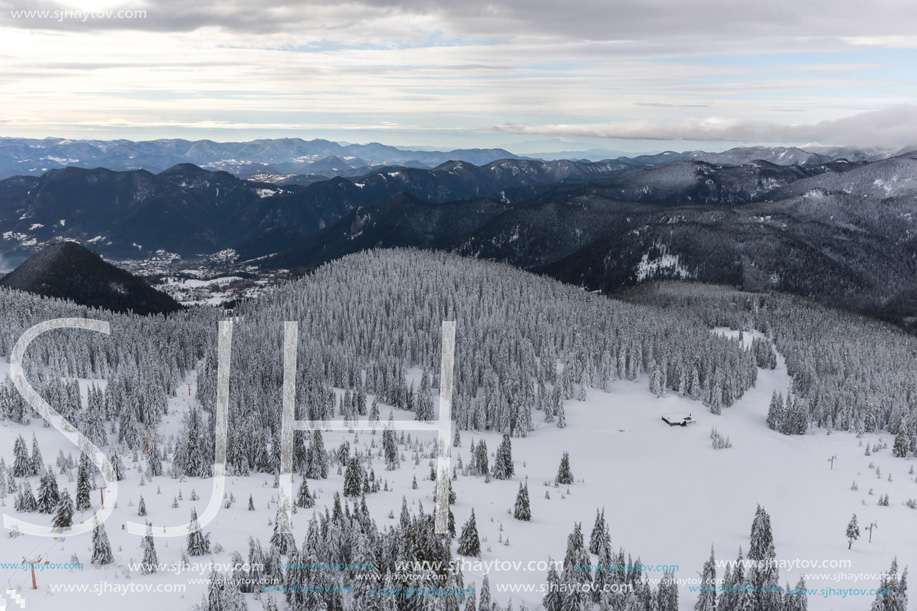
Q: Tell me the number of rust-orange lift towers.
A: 4